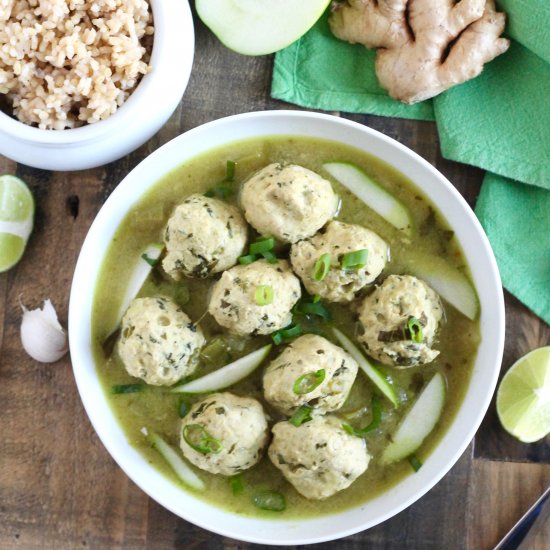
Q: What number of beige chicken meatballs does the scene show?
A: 9